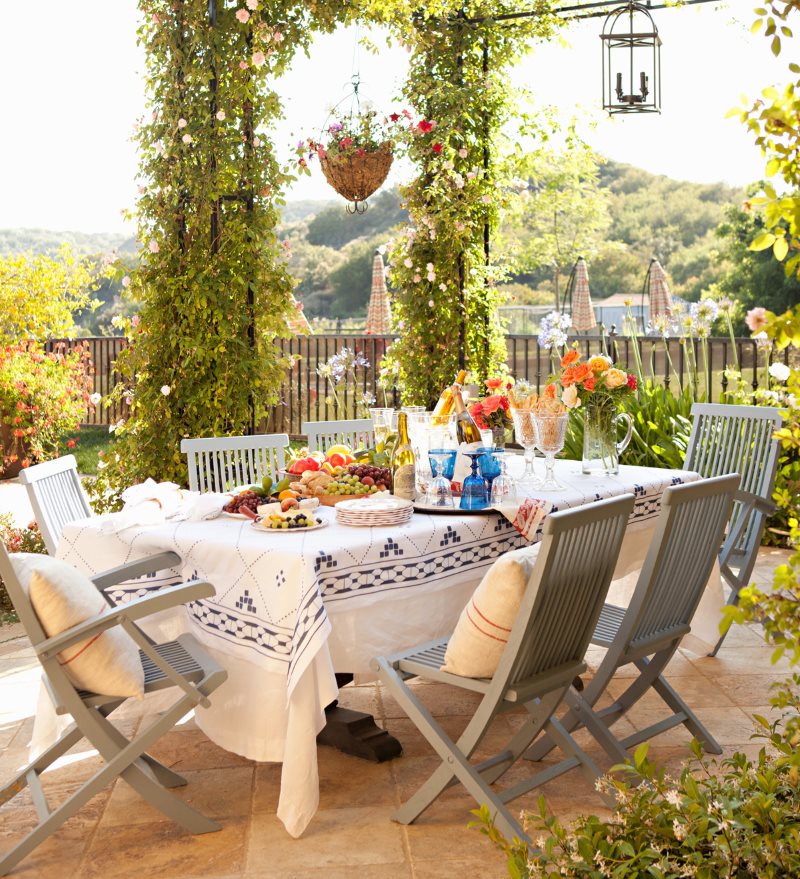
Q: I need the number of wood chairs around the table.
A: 7